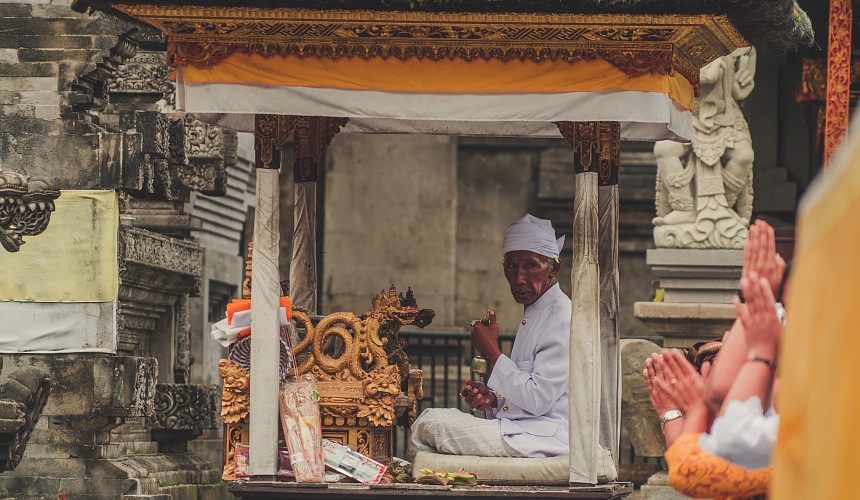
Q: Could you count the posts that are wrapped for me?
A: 4